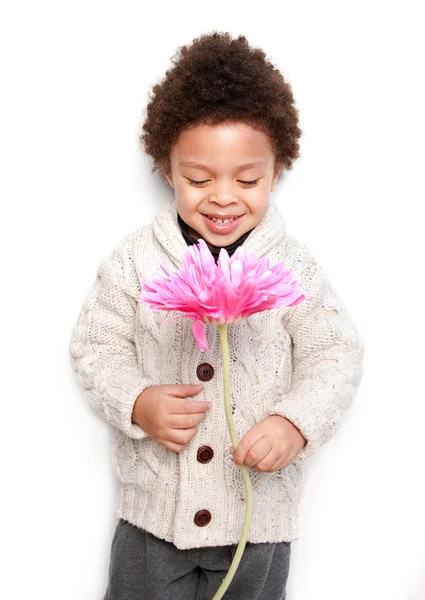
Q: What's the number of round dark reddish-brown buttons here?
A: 3